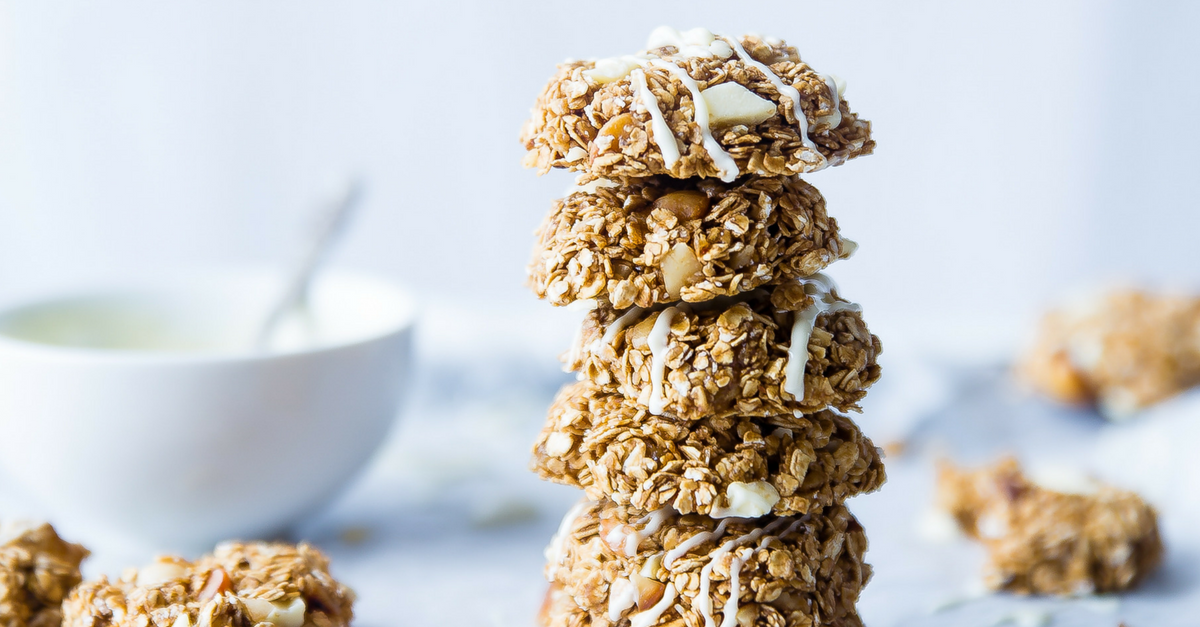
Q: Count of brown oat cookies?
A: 9